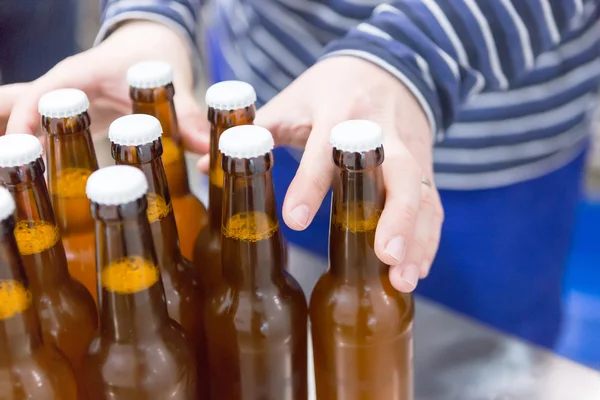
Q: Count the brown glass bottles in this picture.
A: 9